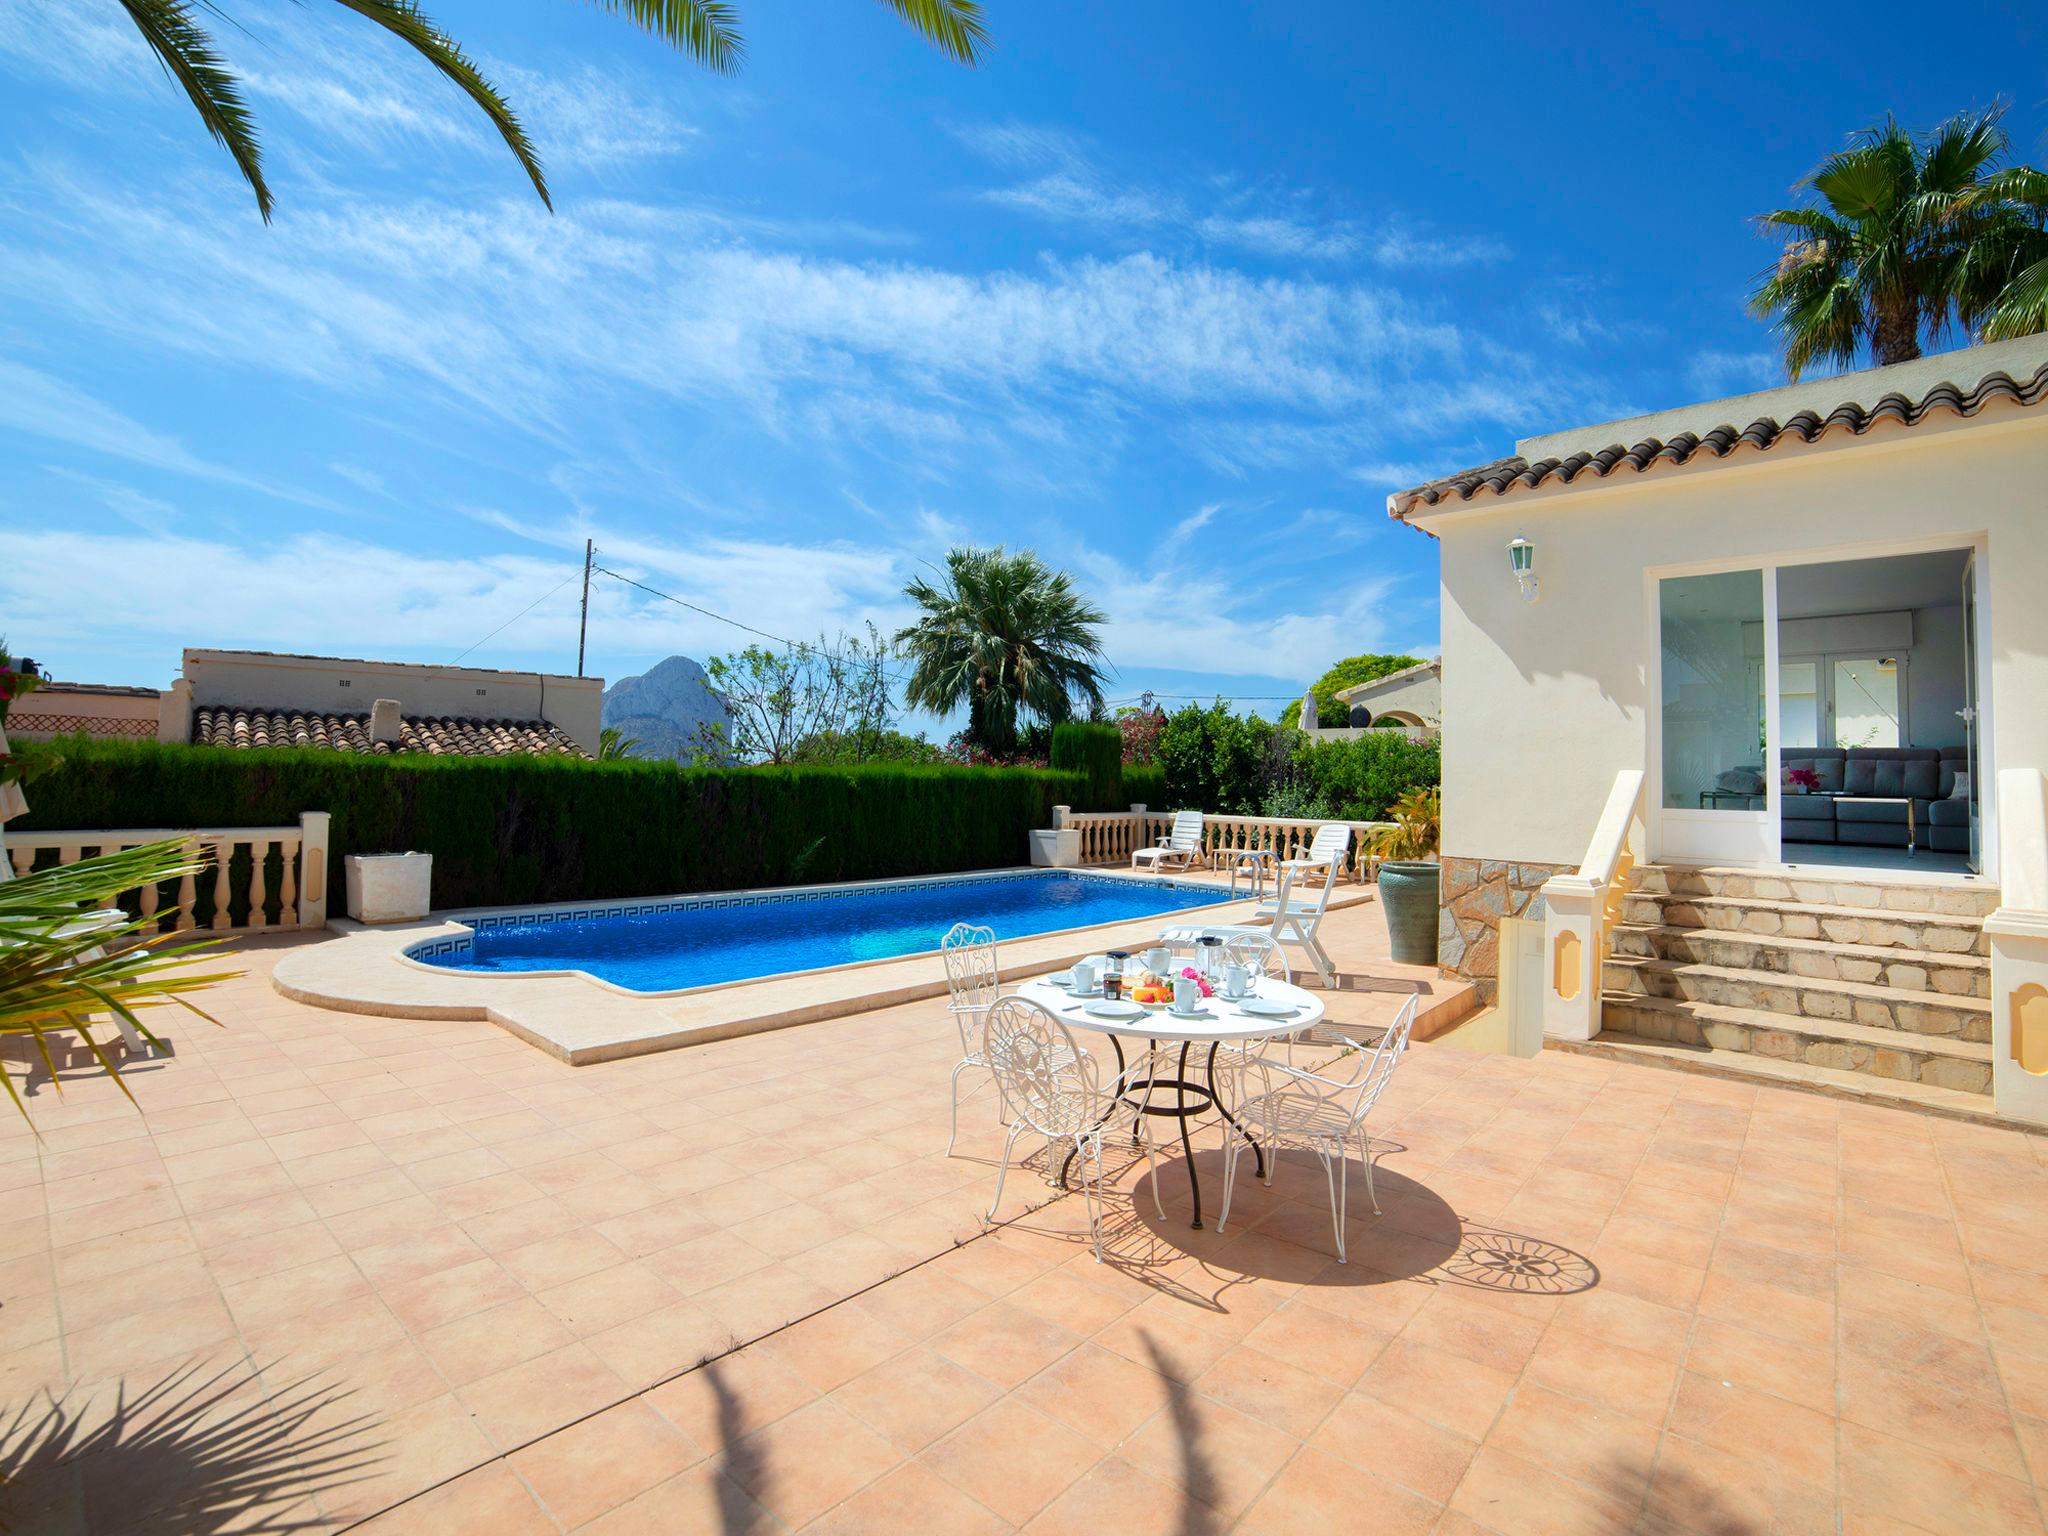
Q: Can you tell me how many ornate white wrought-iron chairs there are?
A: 4